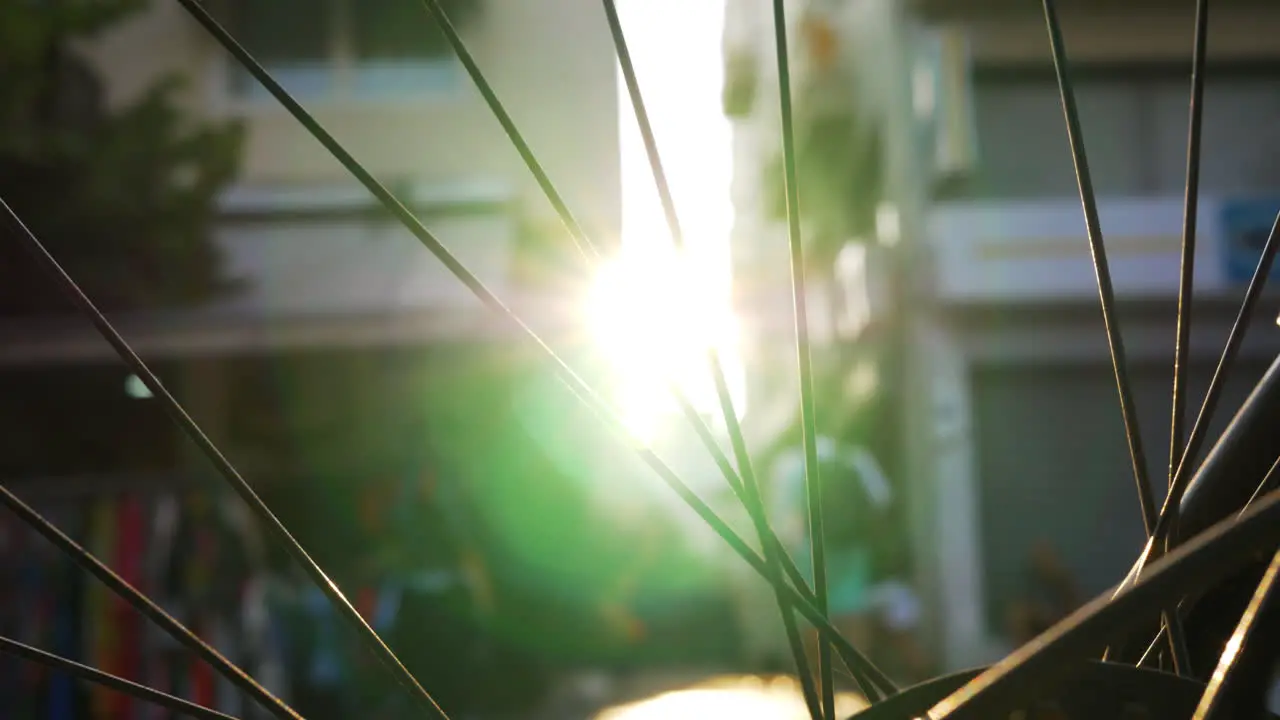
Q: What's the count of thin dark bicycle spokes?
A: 11